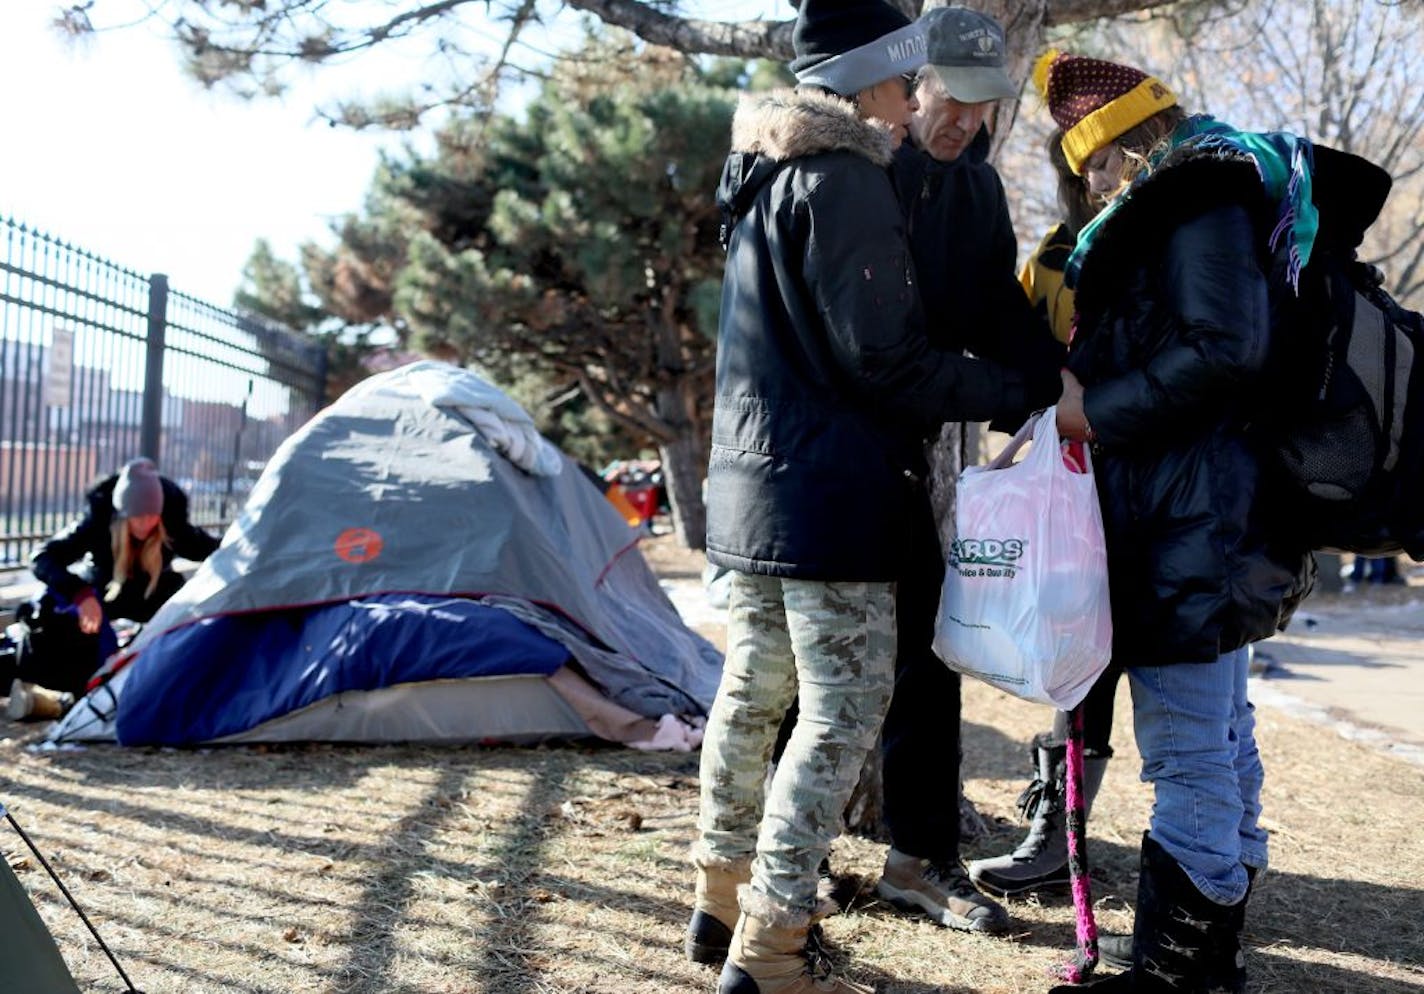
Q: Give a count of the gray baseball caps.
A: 1